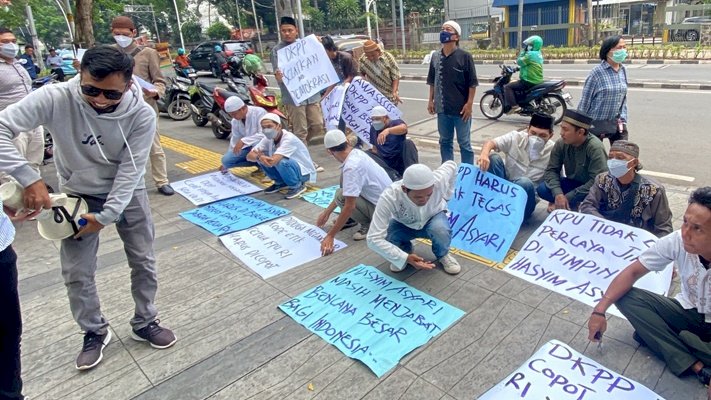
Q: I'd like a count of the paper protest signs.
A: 11